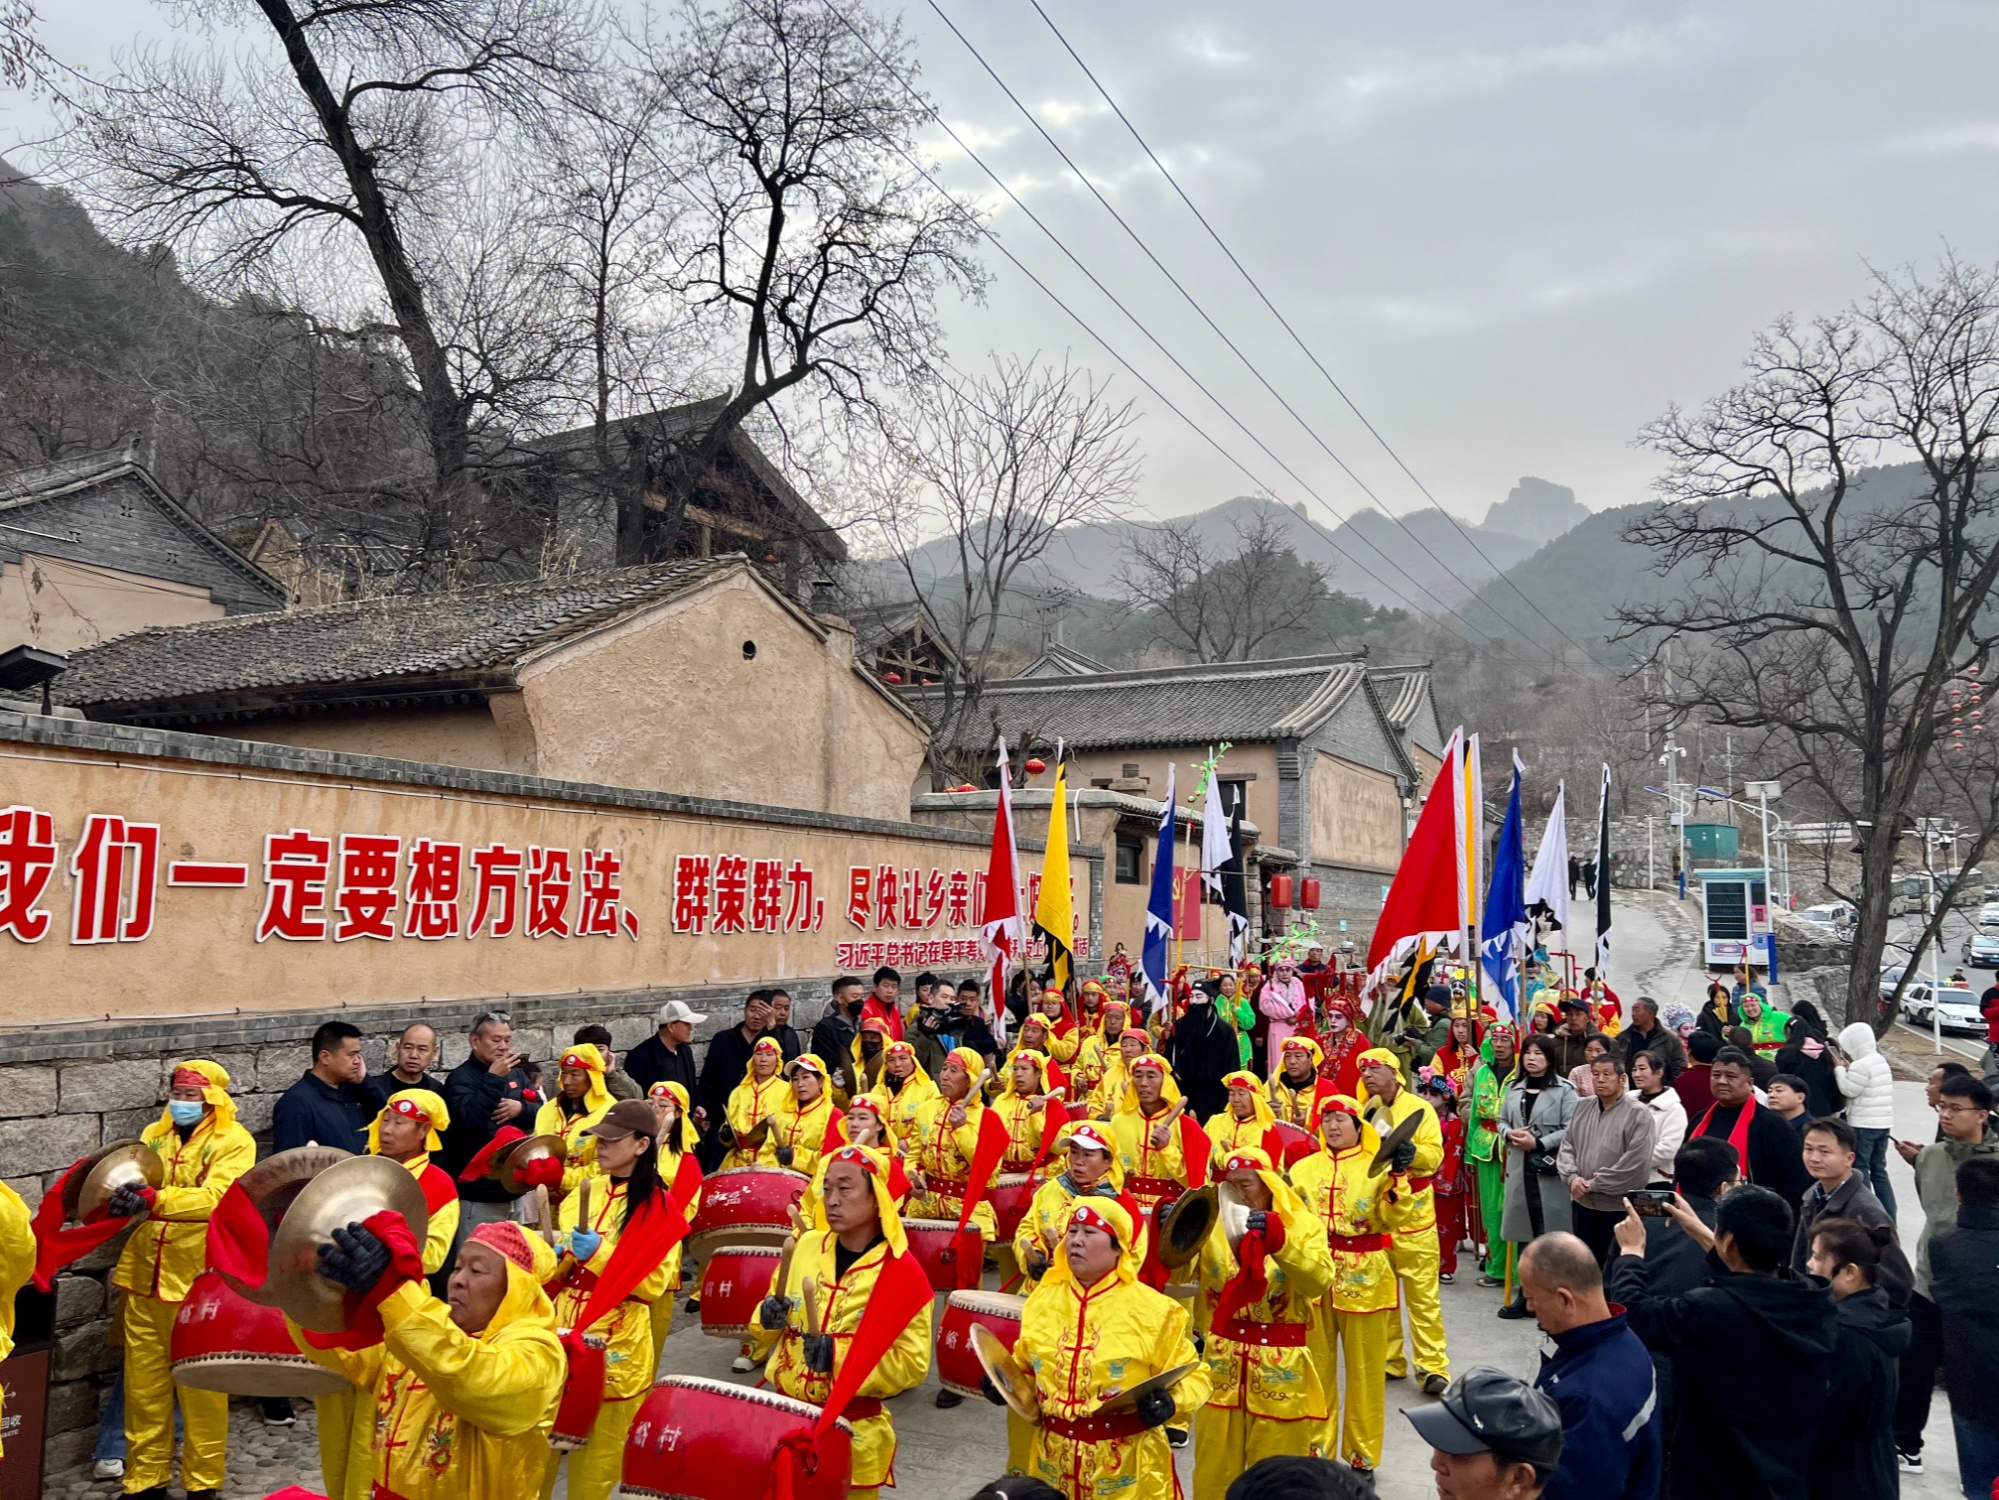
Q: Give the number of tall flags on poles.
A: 10